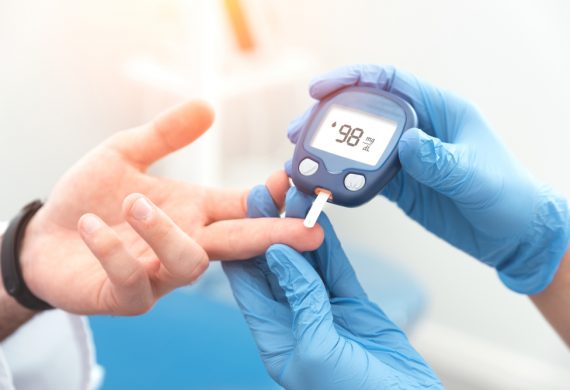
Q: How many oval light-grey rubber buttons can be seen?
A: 2